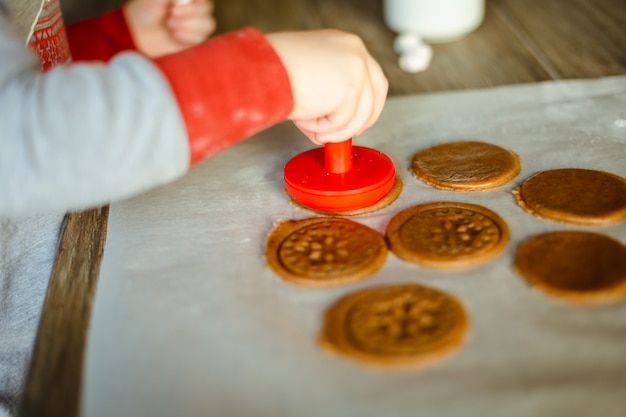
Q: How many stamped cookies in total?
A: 3